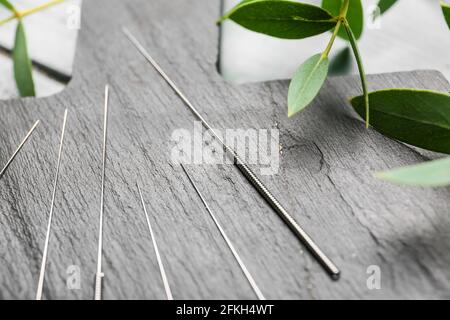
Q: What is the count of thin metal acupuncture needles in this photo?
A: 6